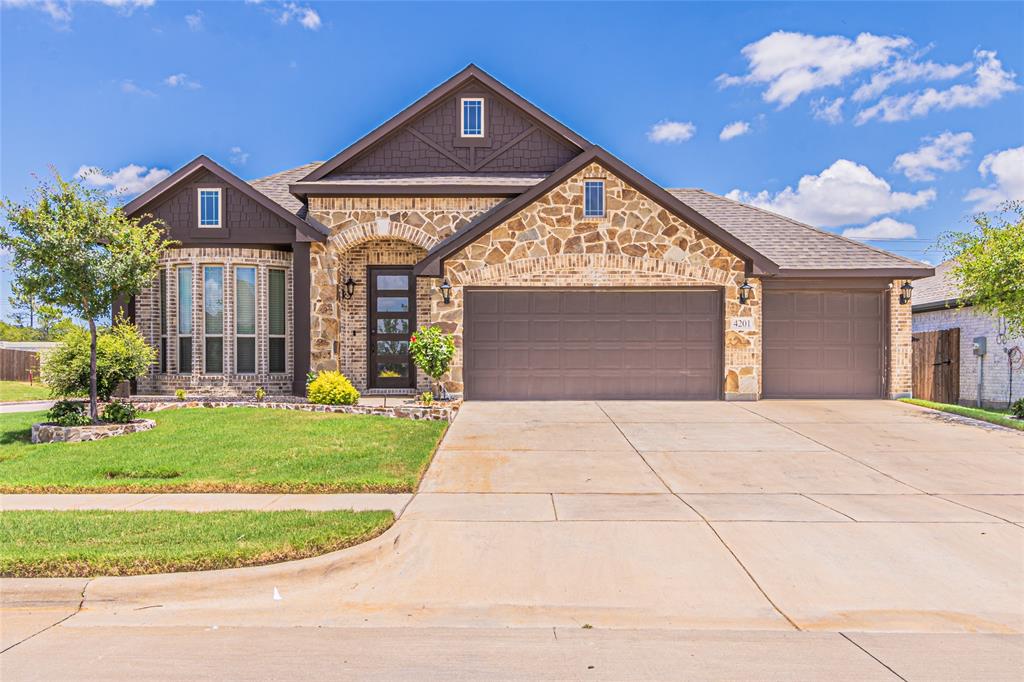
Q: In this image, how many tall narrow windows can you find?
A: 5